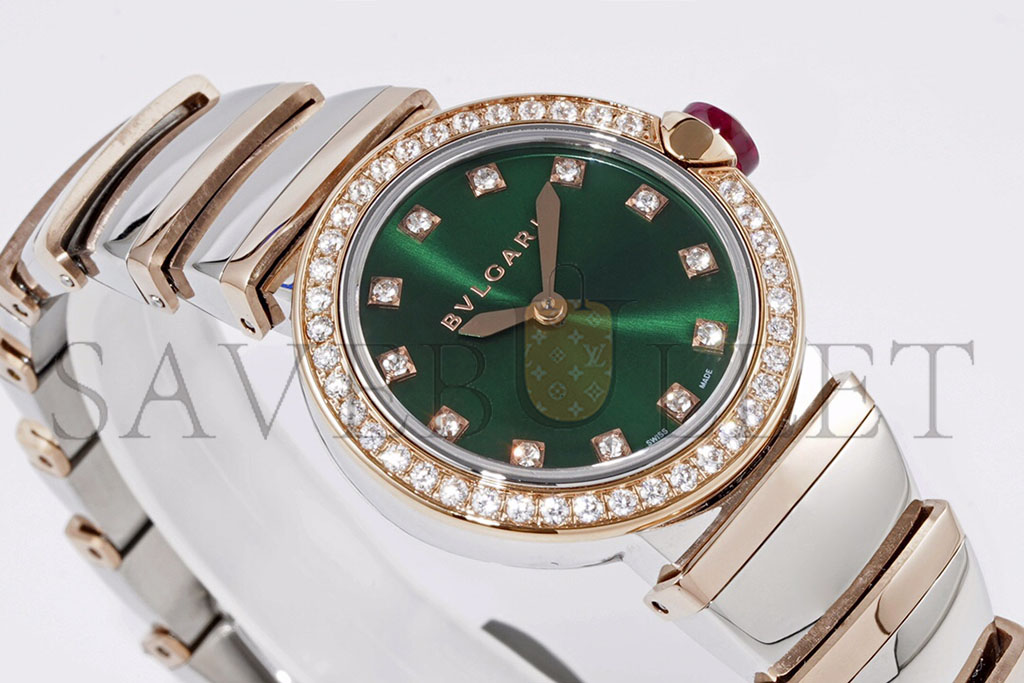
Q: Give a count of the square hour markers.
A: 12